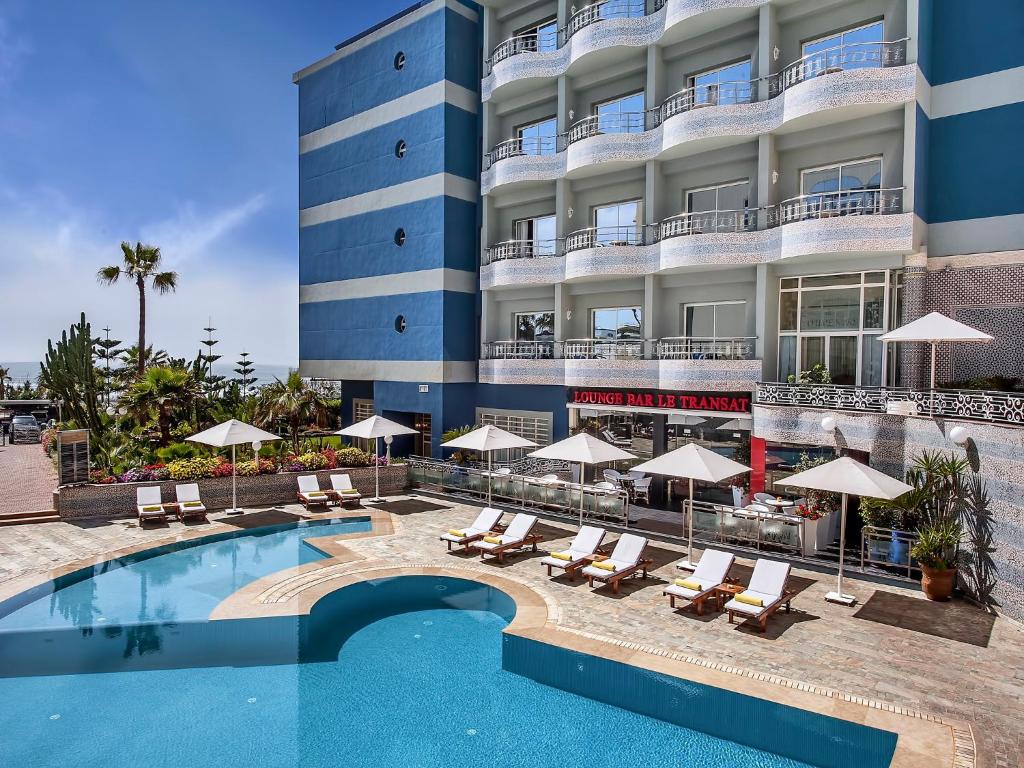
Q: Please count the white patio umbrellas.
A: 7